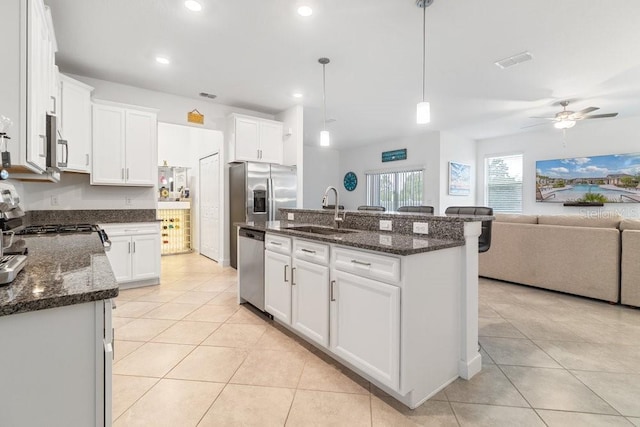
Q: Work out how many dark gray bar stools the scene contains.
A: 4